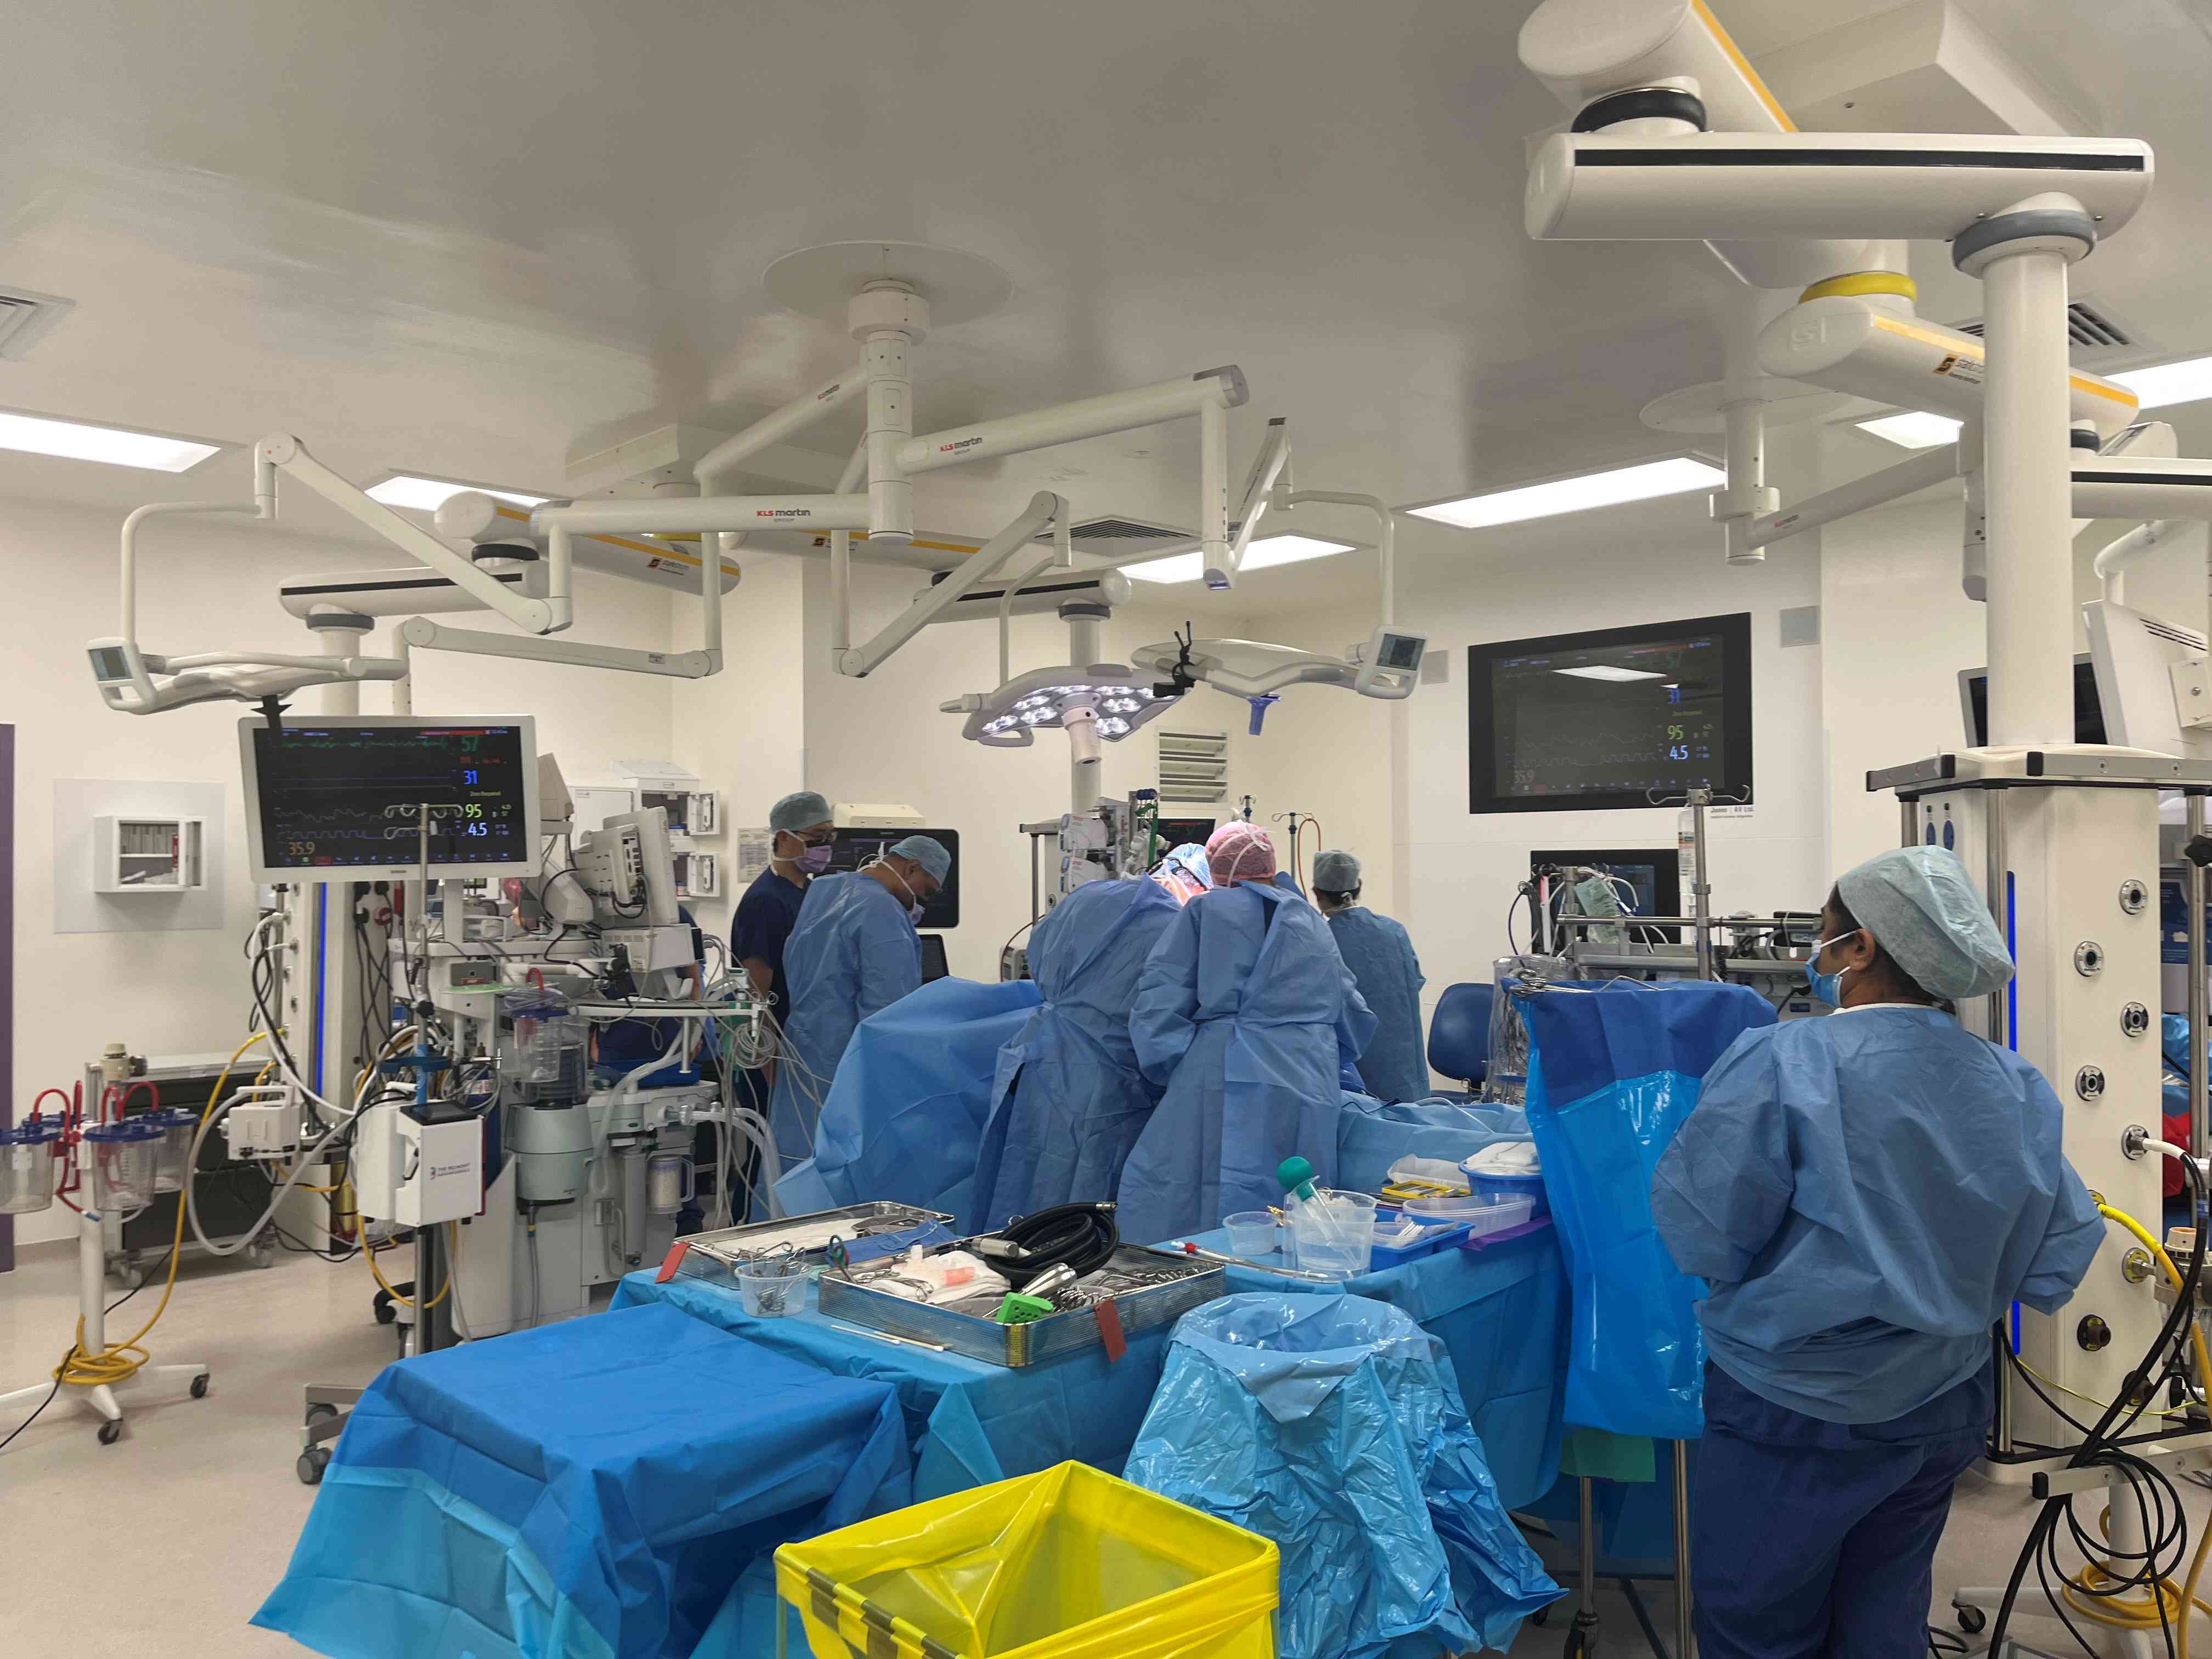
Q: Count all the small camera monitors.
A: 2